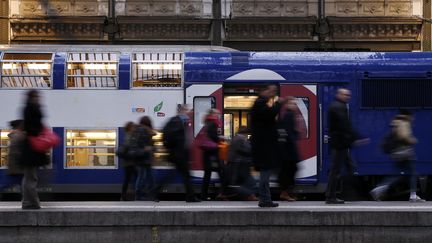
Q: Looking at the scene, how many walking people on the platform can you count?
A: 11